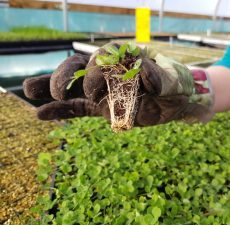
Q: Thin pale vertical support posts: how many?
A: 3